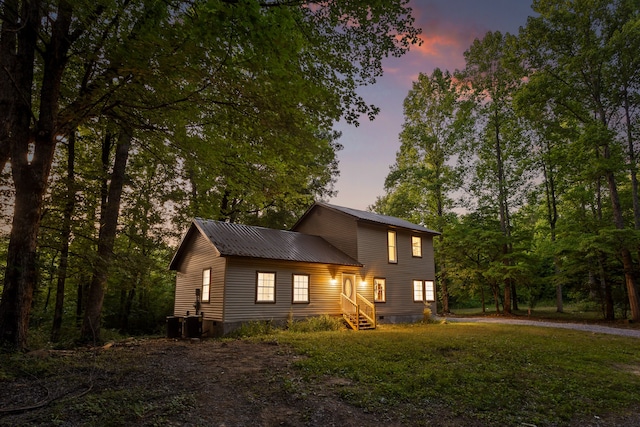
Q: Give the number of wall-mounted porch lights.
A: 2